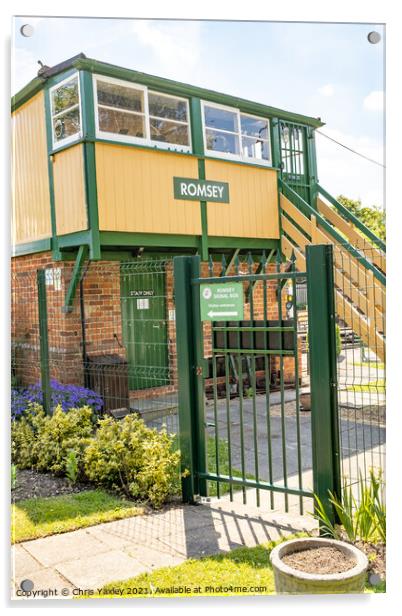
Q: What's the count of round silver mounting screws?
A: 4